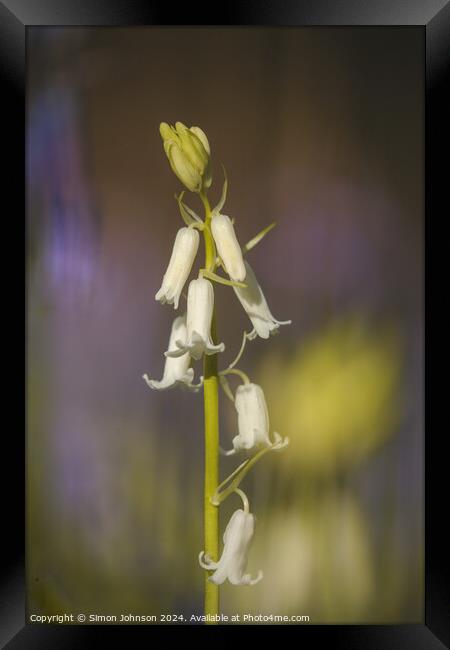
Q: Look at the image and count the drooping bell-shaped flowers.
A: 7